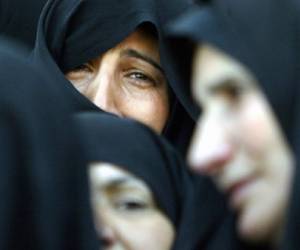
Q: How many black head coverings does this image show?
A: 4